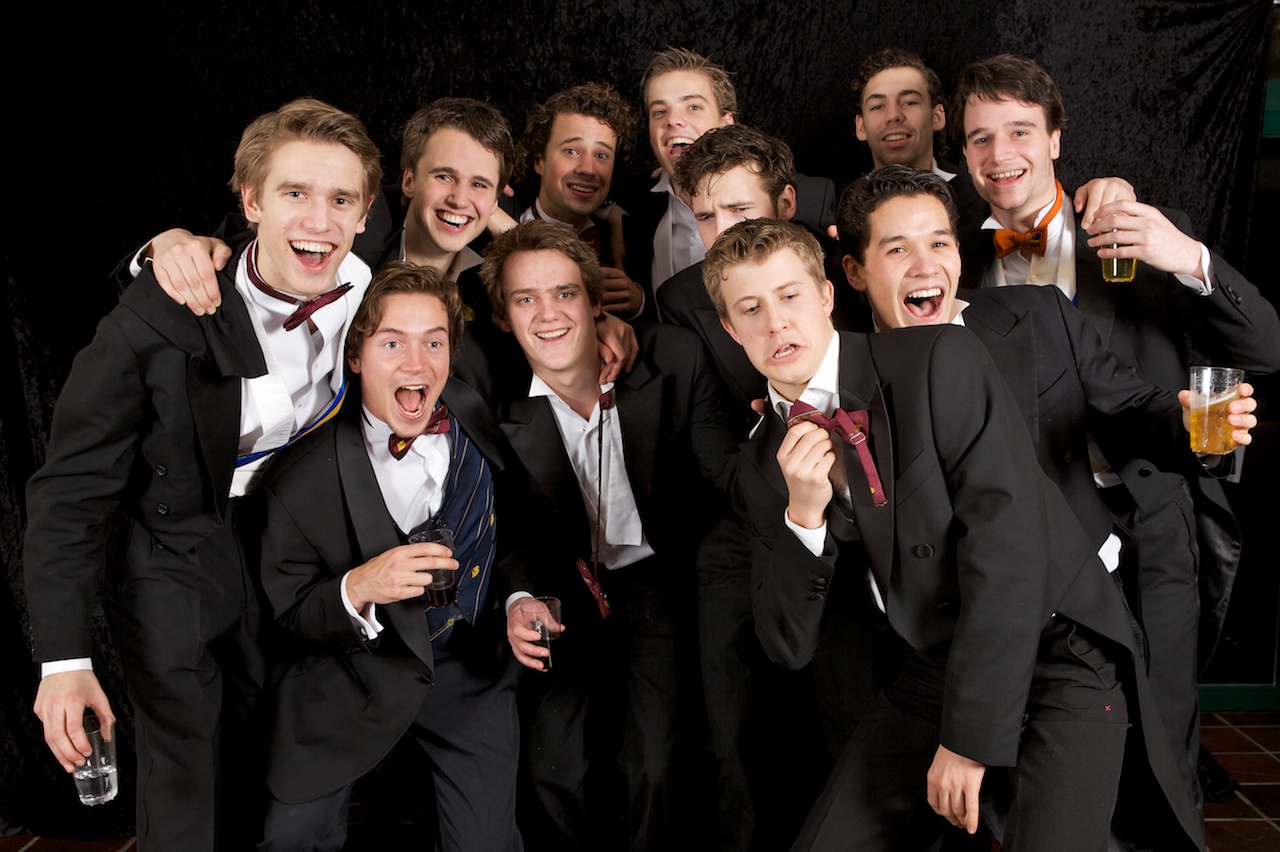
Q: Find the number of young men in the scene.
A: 11